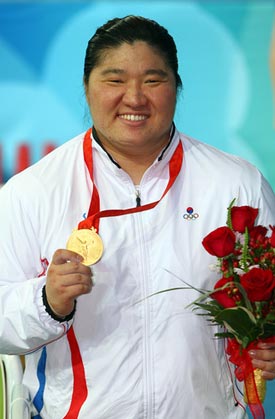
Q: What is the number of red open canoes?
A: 0